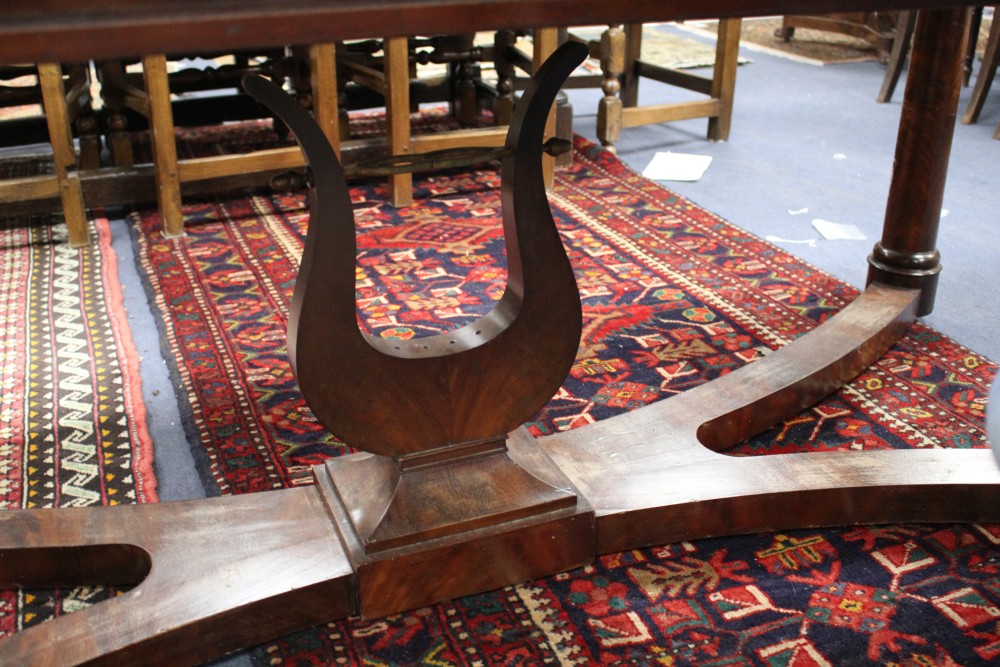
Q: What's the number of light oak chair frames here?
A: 4